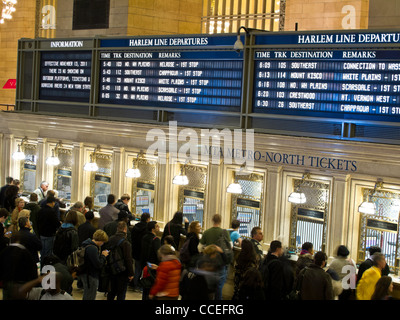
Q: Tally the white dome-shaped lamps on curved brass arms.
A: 8